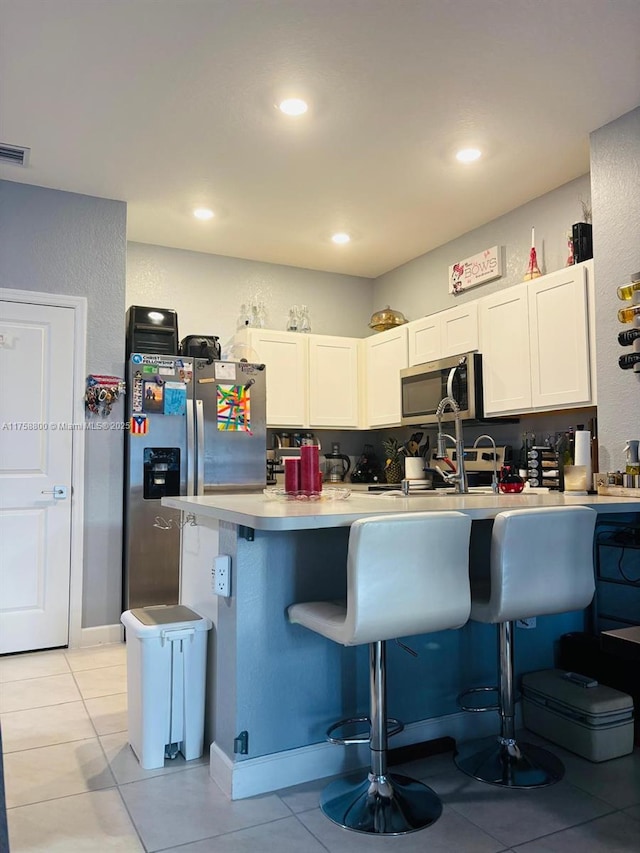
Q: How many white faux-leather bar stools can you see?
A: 2